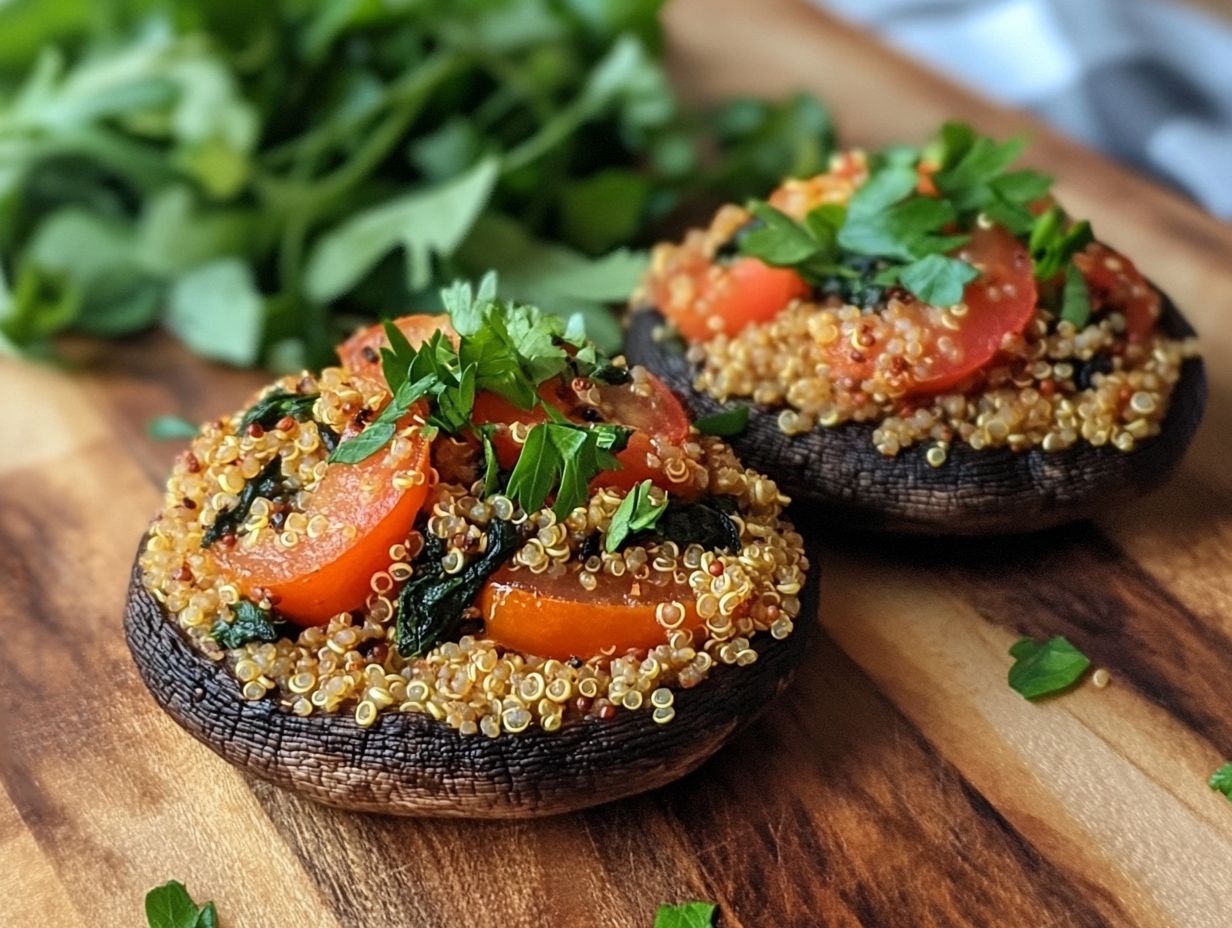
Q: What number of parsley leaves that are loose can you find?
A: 5